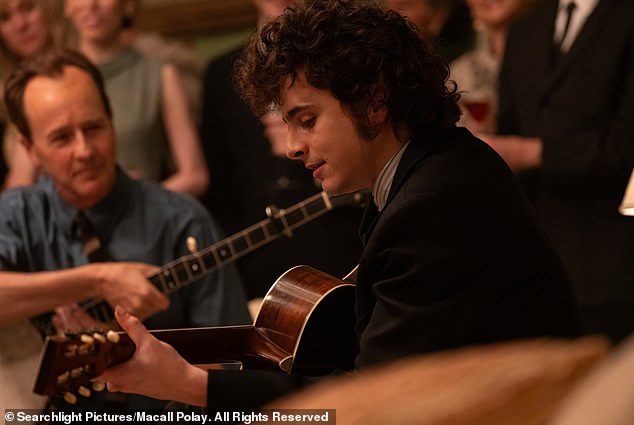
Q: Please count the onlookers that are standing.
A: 6